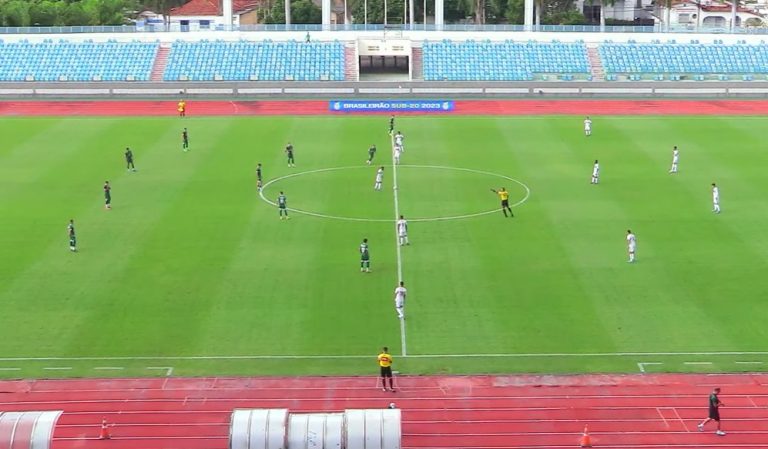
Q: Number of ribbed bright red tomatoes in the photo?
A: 0